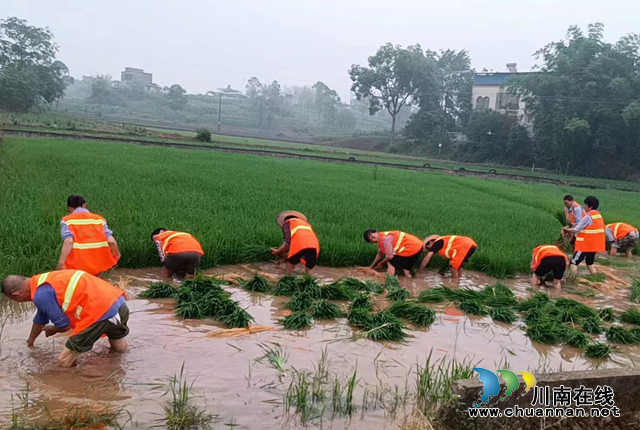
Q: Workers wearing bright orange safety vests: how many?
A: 10